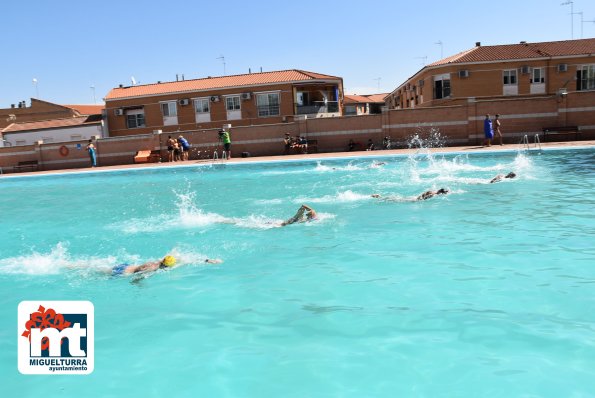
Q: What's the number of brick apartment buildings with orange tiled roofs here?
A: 2